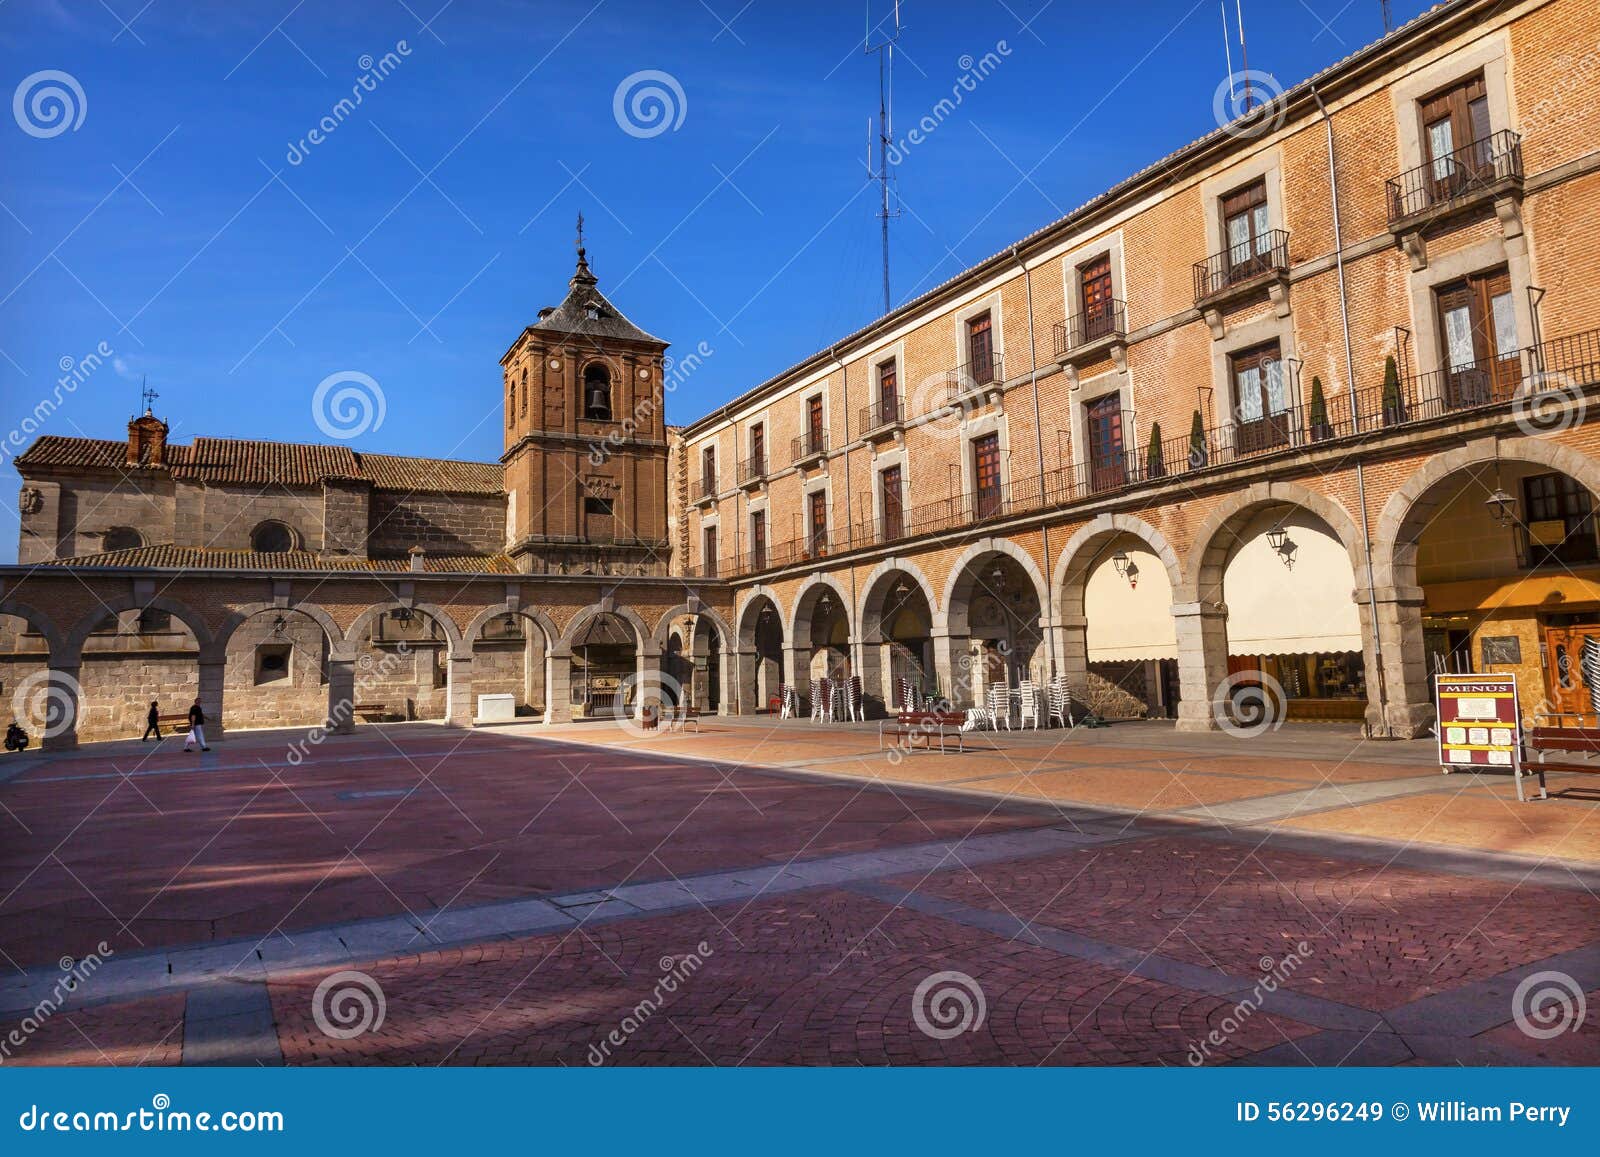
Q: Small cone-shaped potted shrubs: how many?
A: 4